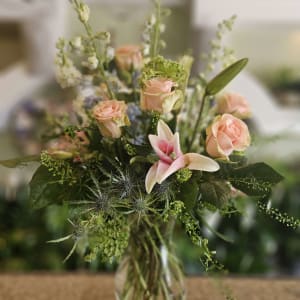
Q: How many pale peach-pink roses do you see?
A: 5